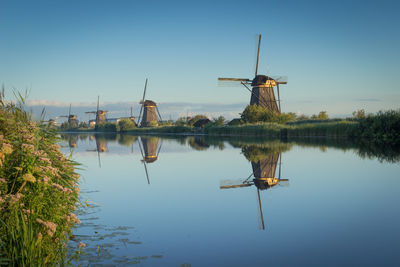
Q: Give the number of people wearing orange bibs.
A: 0